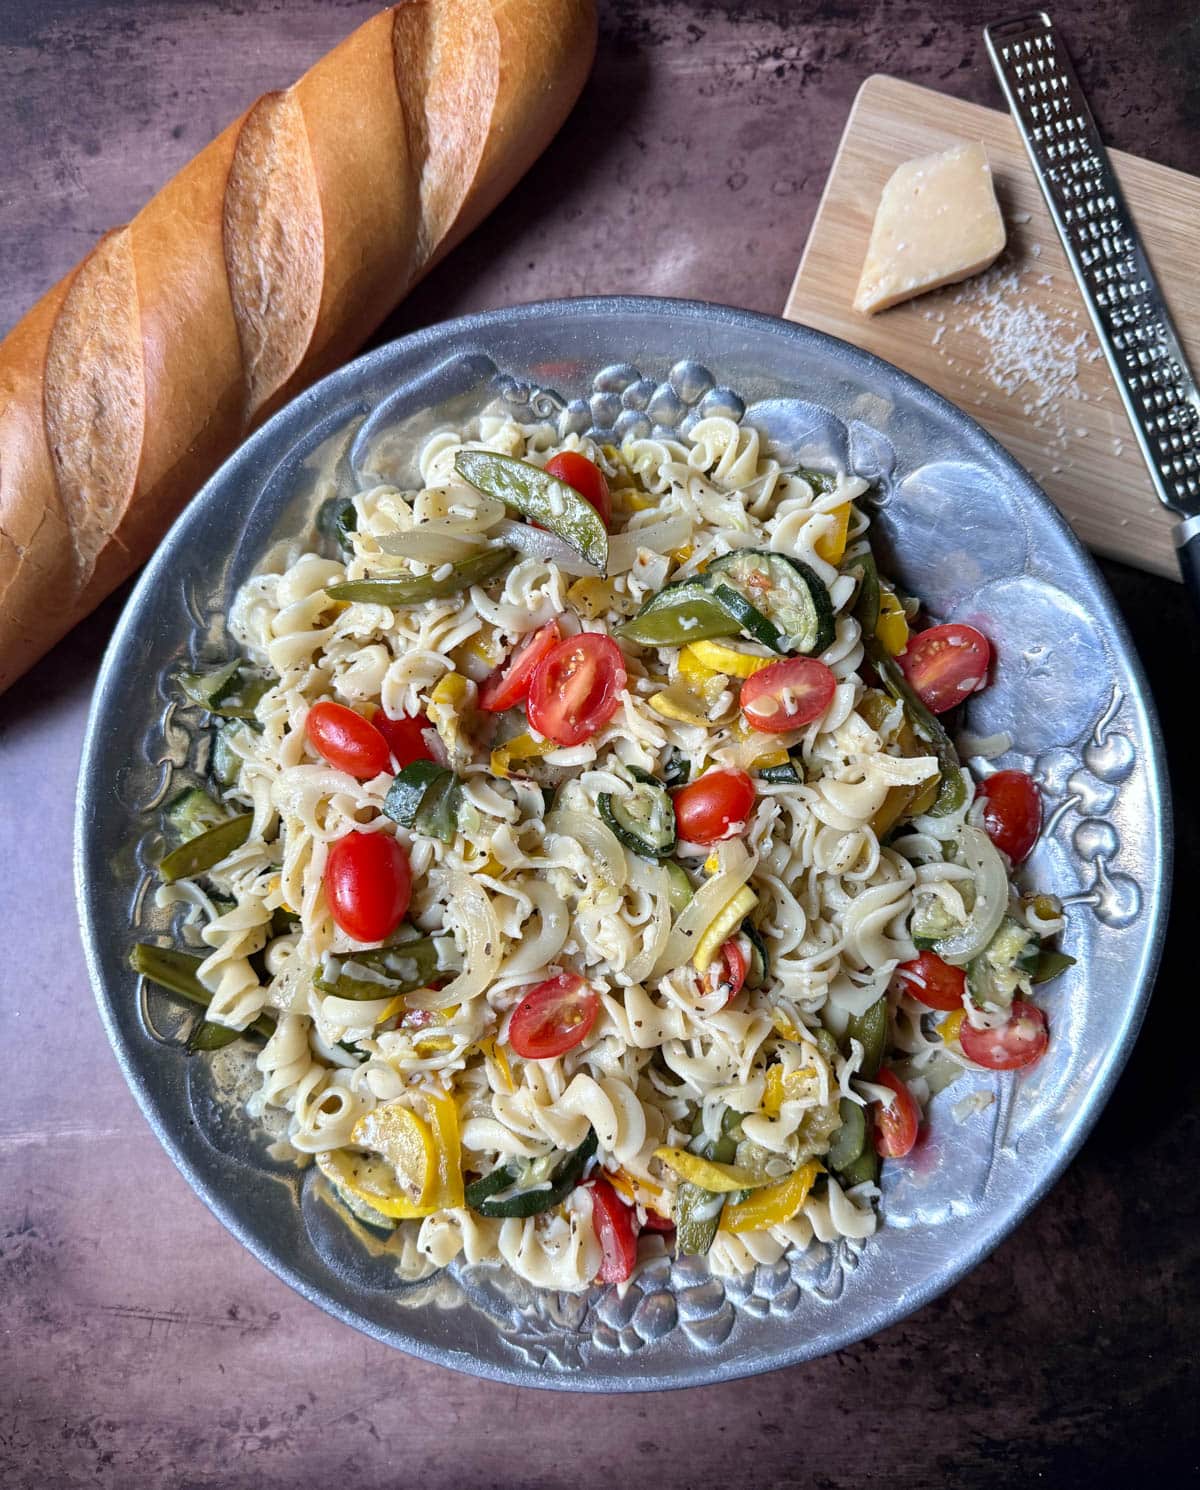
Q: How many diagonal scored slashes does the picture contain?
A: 3